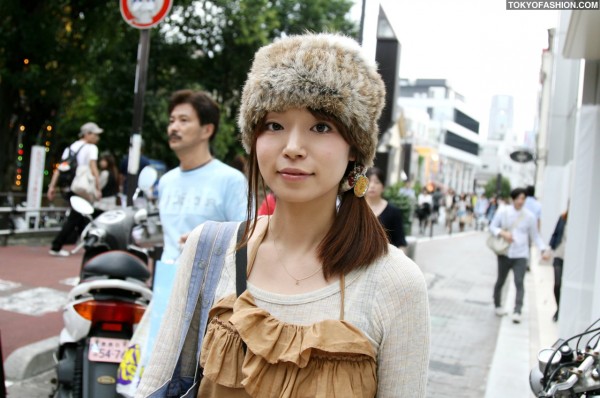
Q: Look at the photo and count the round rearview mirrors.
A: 2